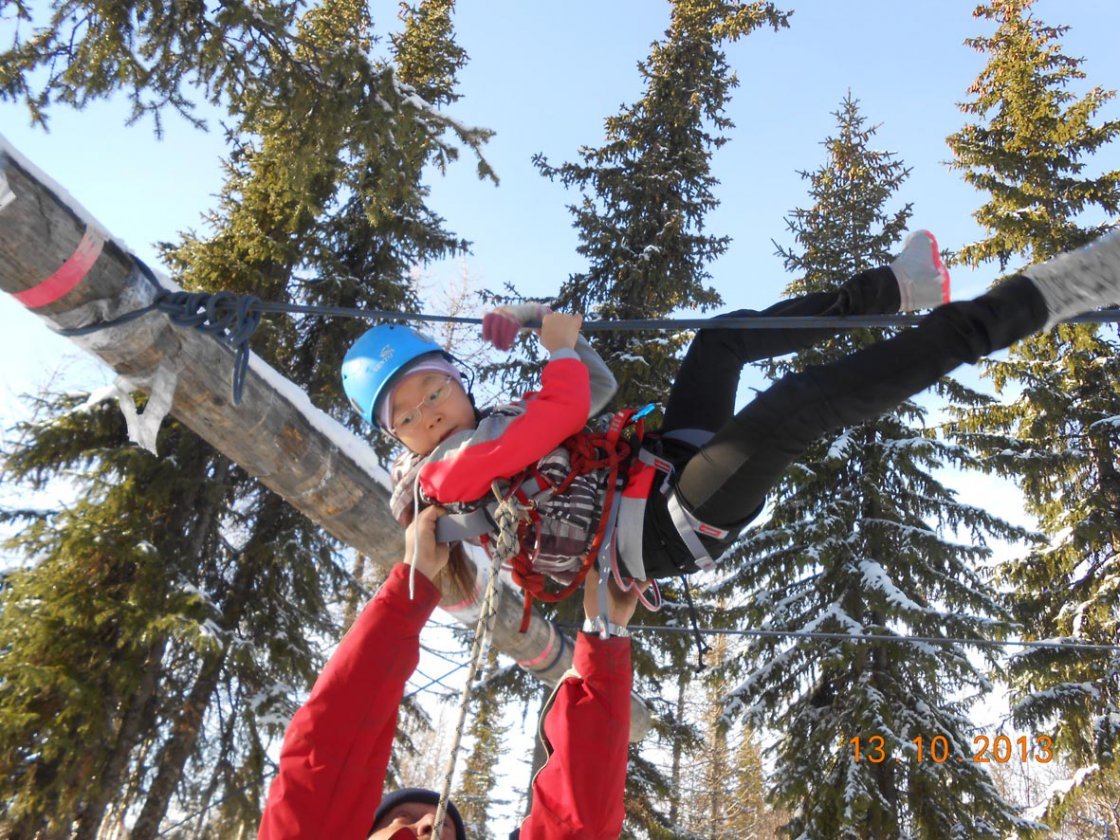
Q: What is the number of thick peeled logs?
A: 1